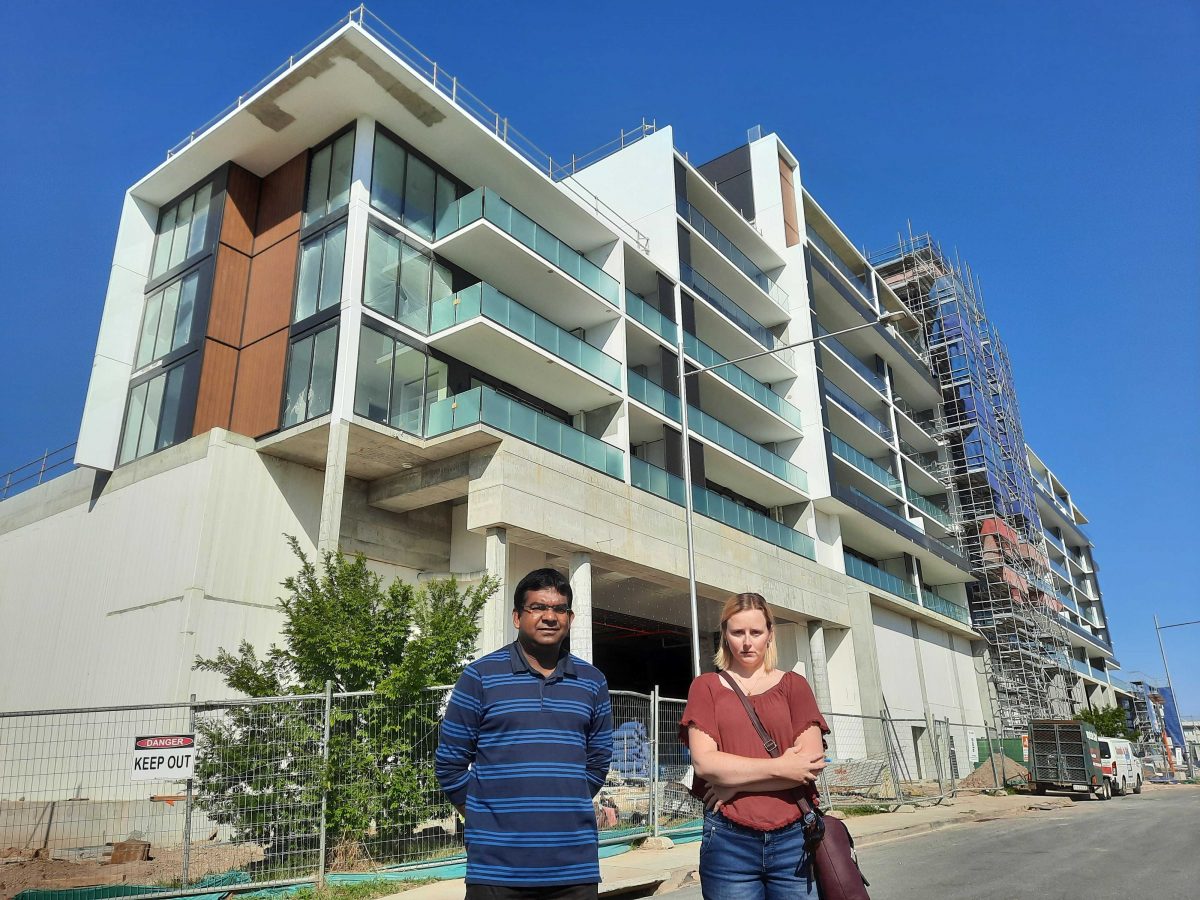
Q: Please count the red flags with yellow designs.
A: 0